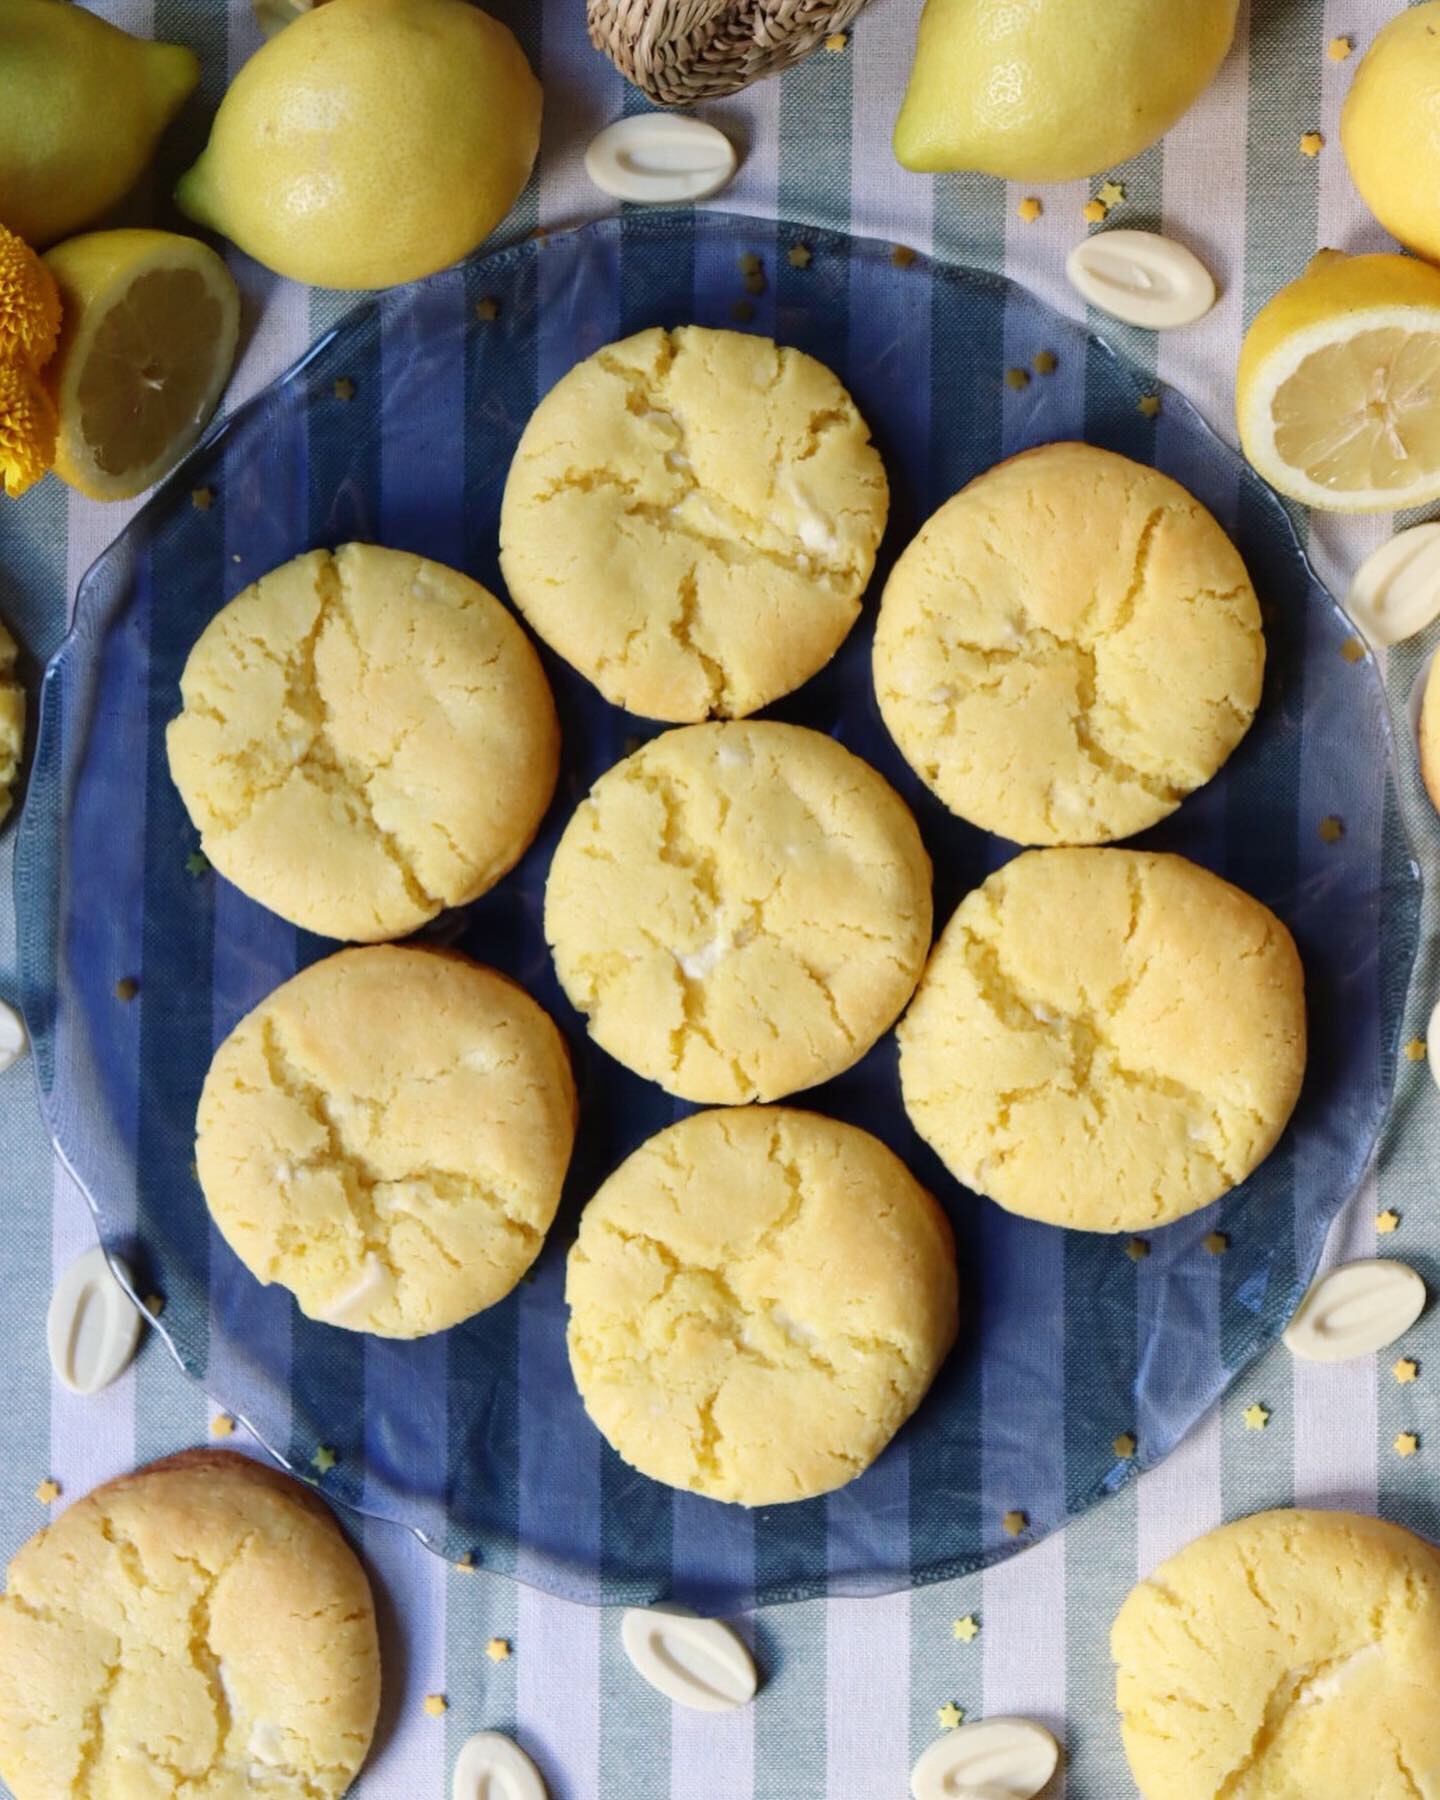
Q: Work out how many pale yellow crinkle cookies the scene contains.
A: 9